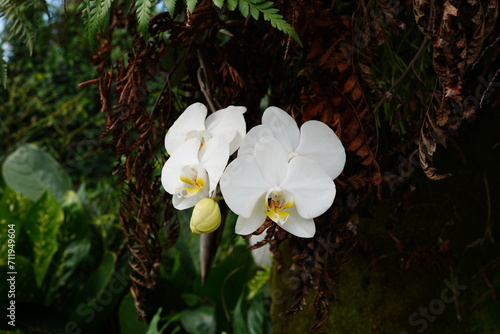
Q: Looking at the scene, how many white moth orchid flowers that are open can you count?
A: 4